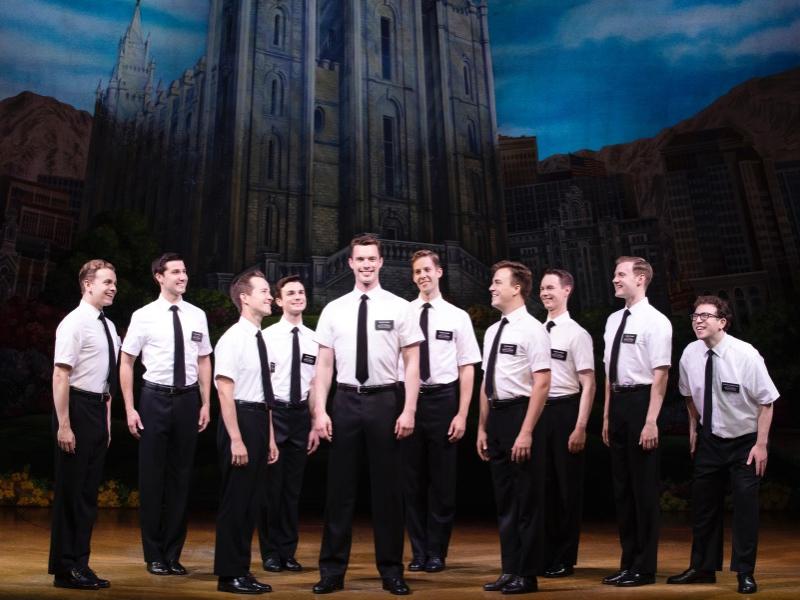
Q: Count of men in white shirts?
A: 10